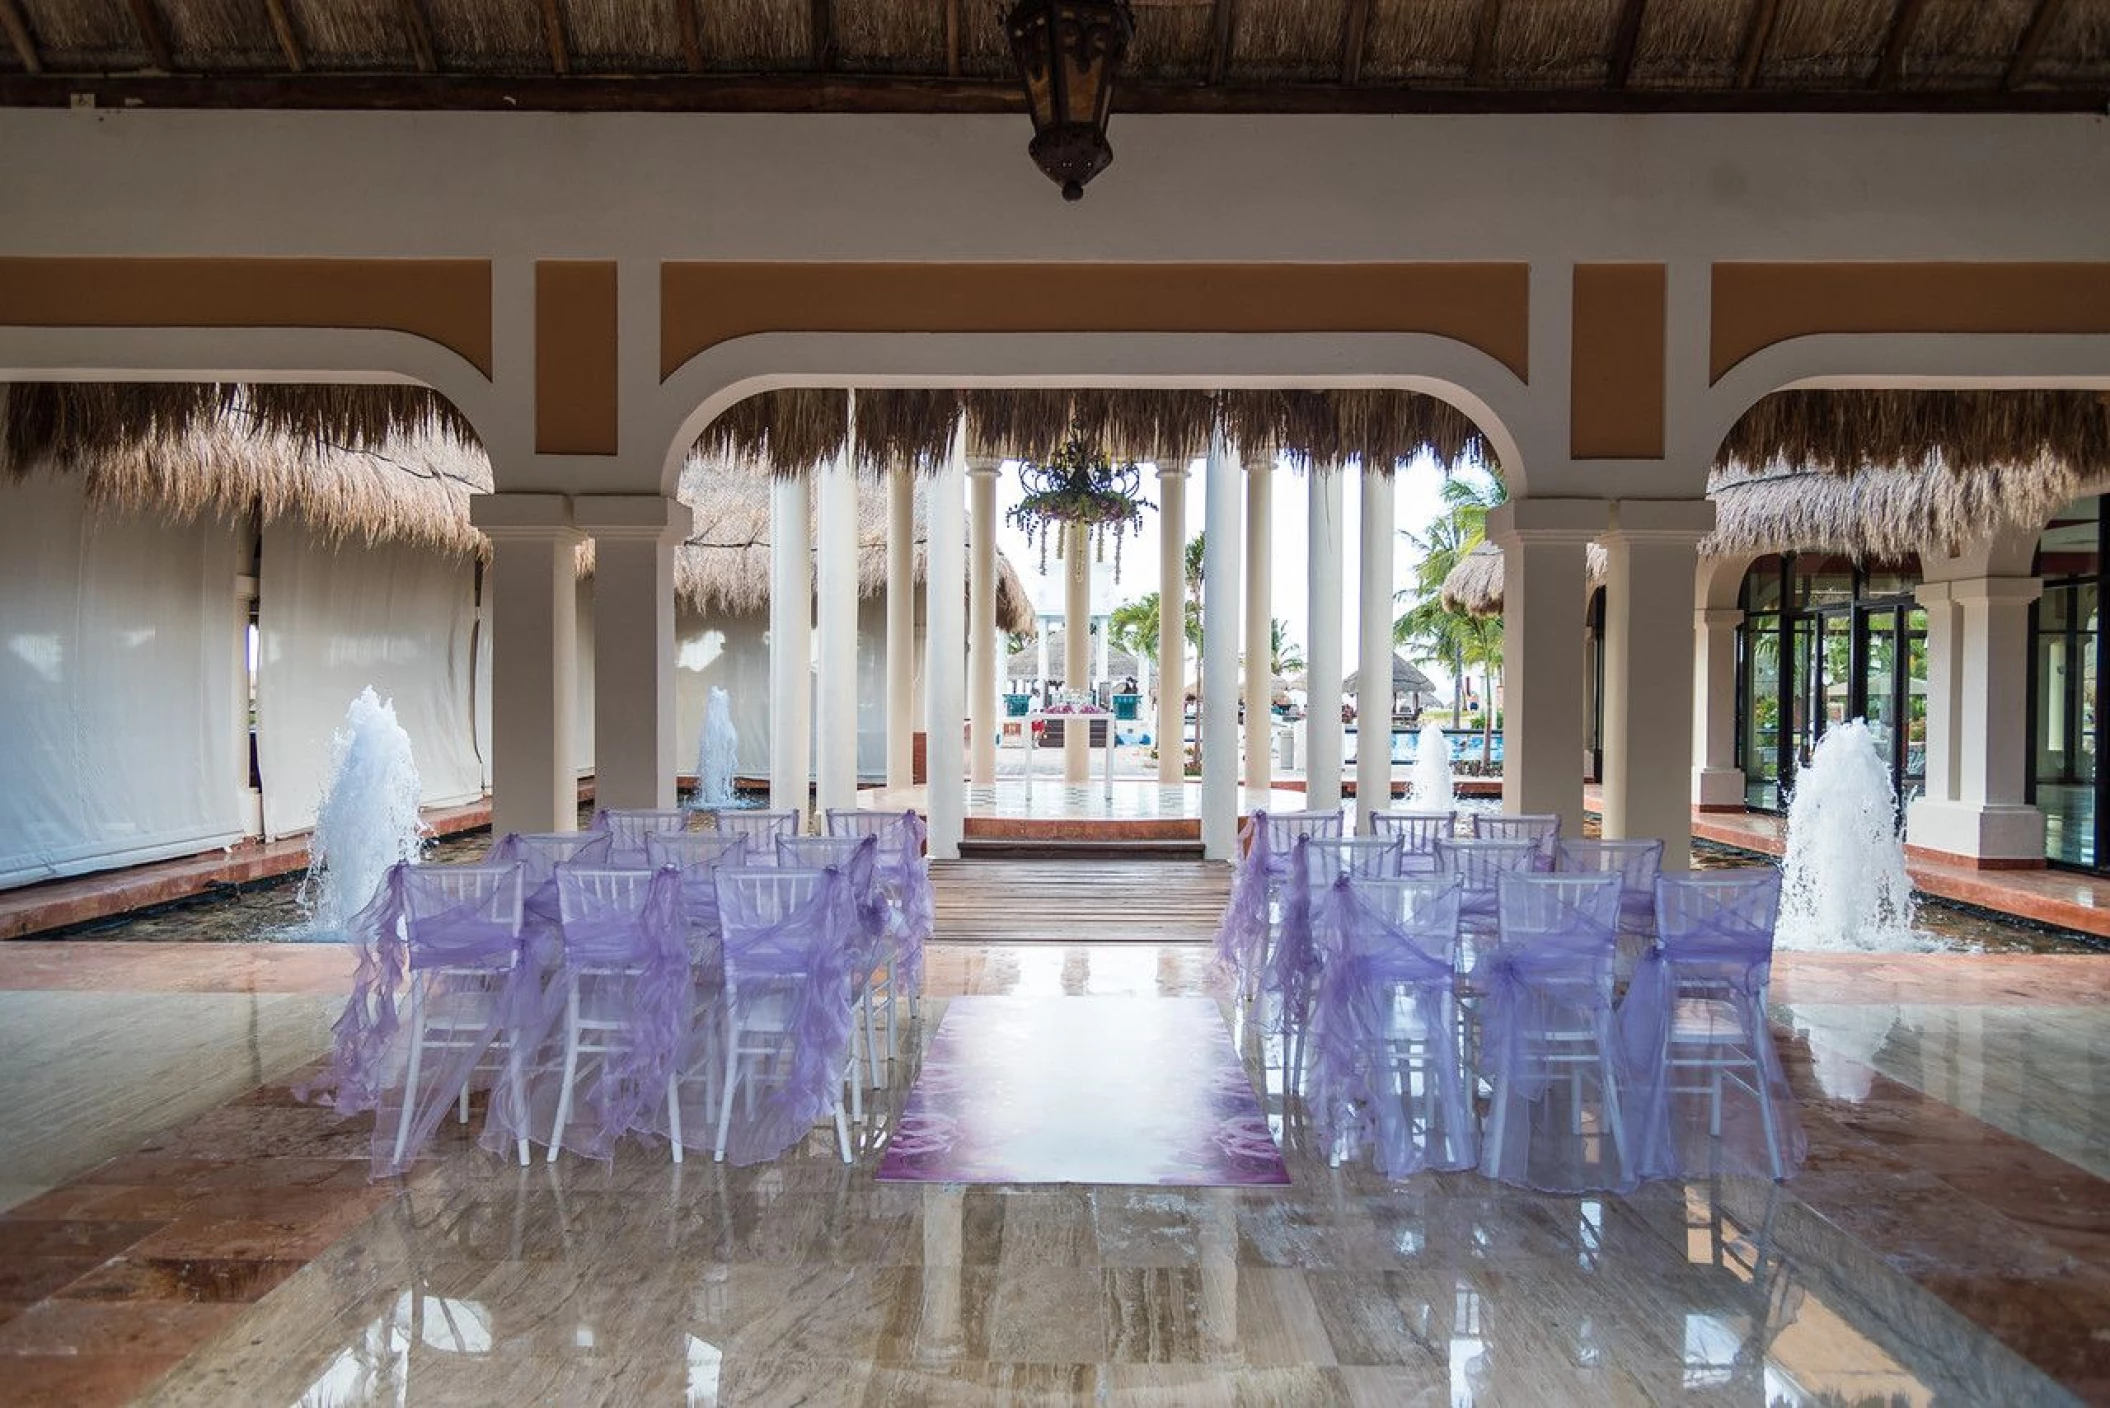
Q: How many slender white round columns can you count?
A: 11